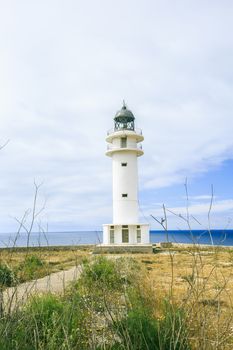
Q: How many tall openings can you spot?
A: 3